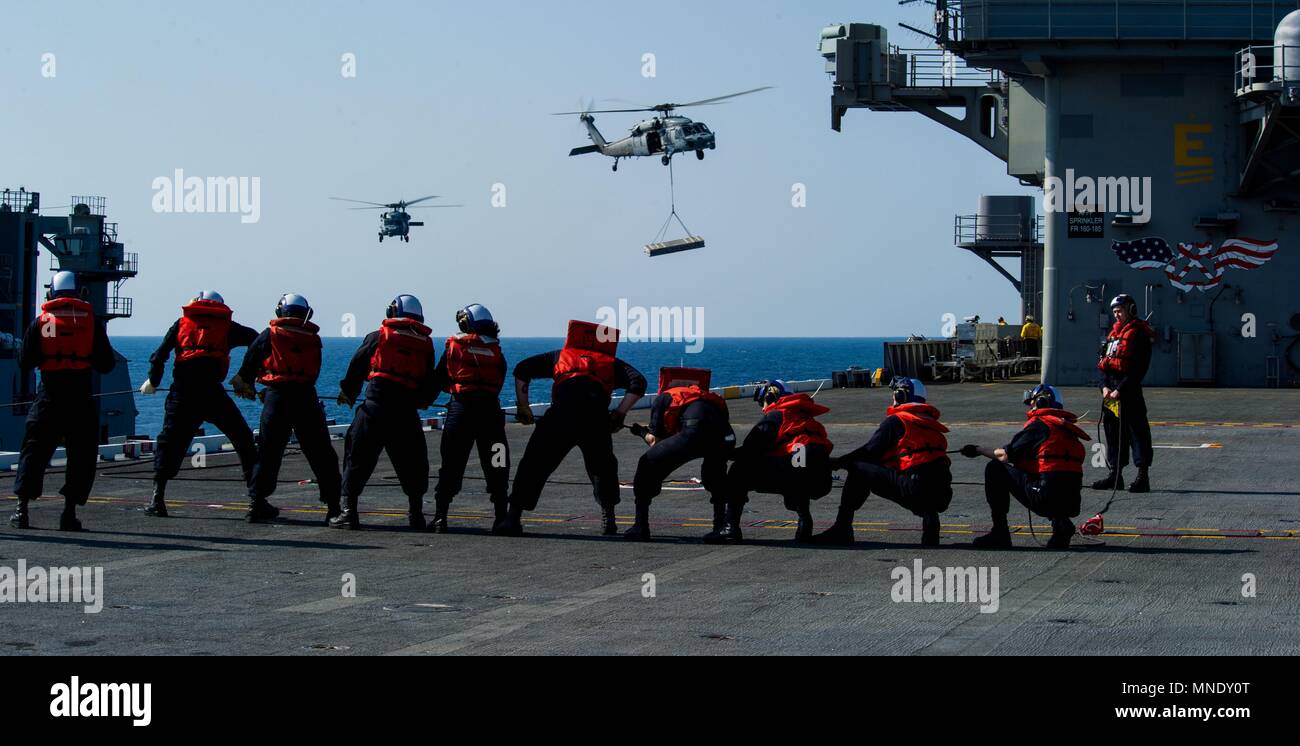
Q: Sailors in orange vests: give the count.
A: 11